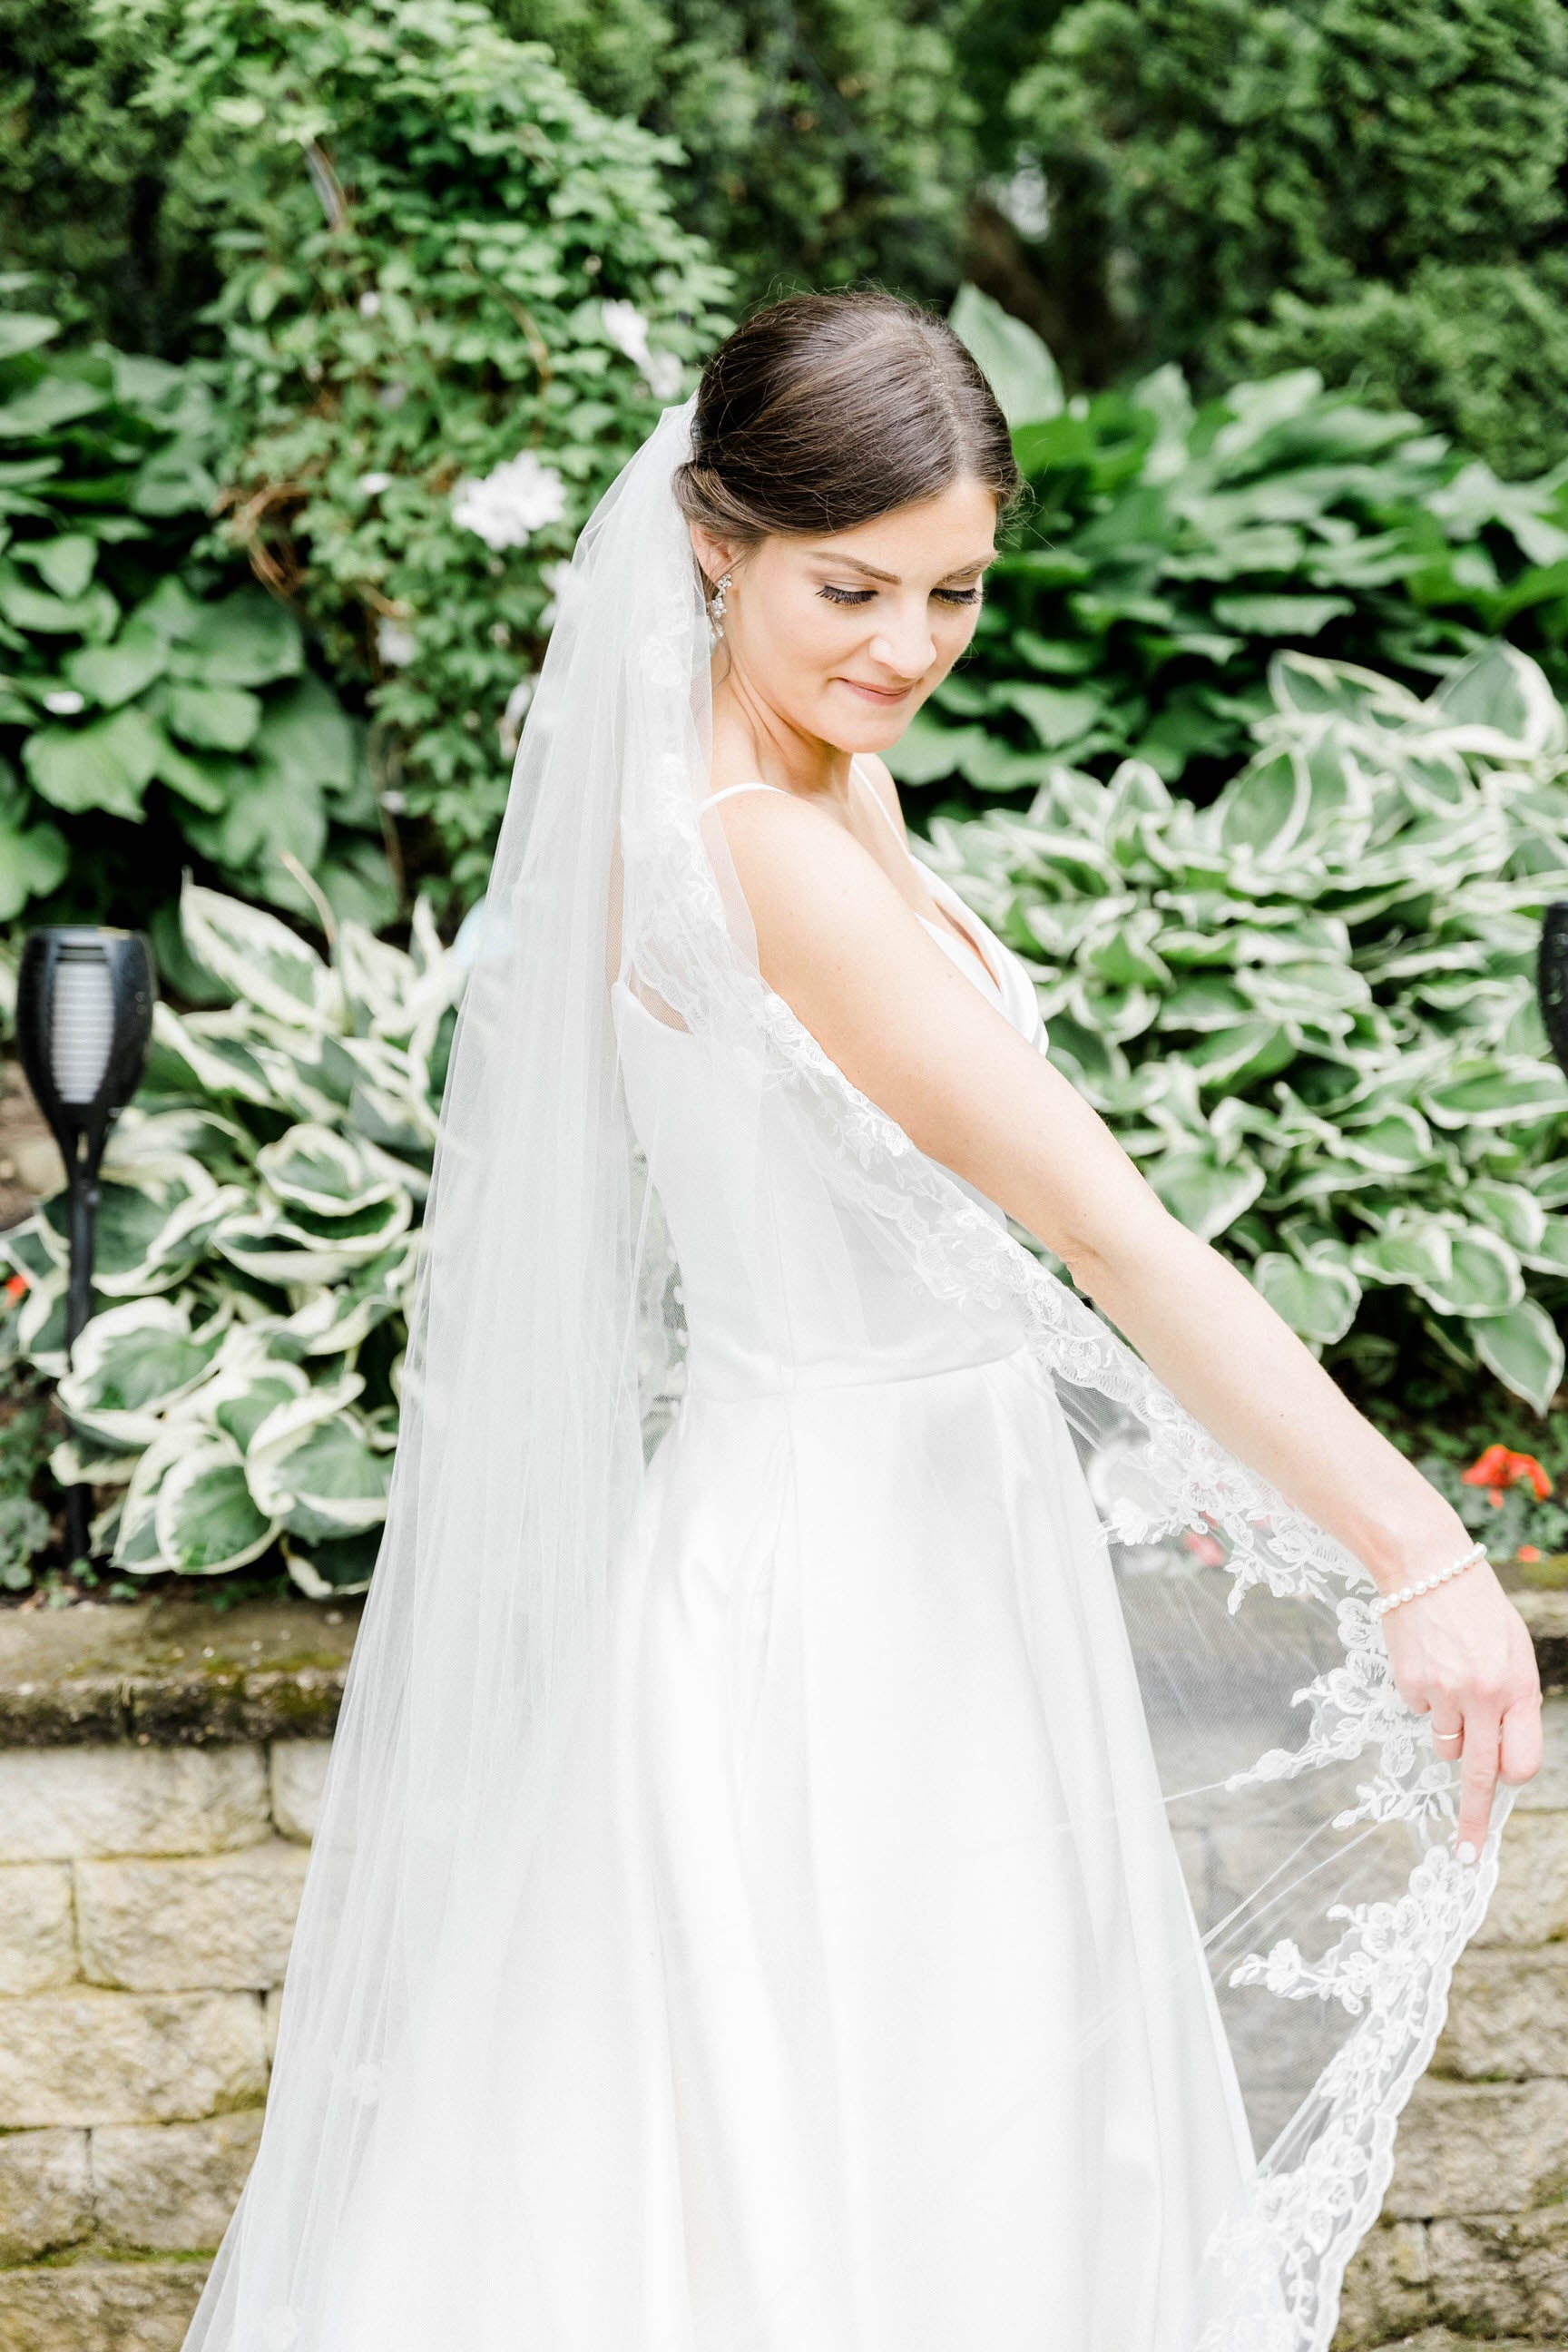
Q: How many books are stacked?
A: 0